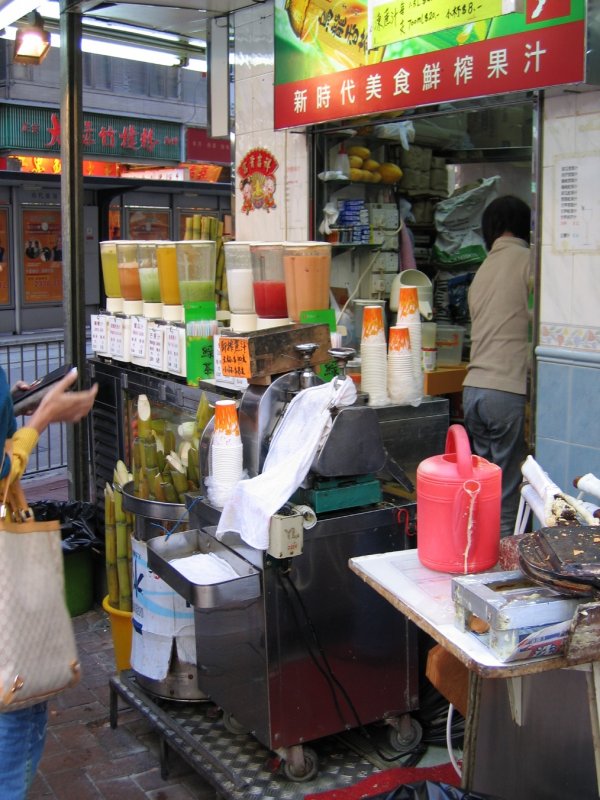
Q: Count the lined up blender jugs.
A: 8